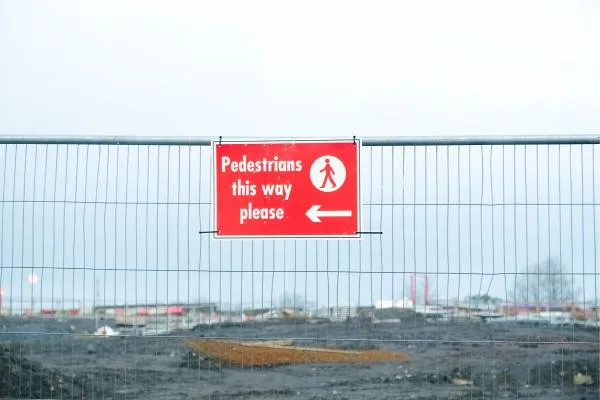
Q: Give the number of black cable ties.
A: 4